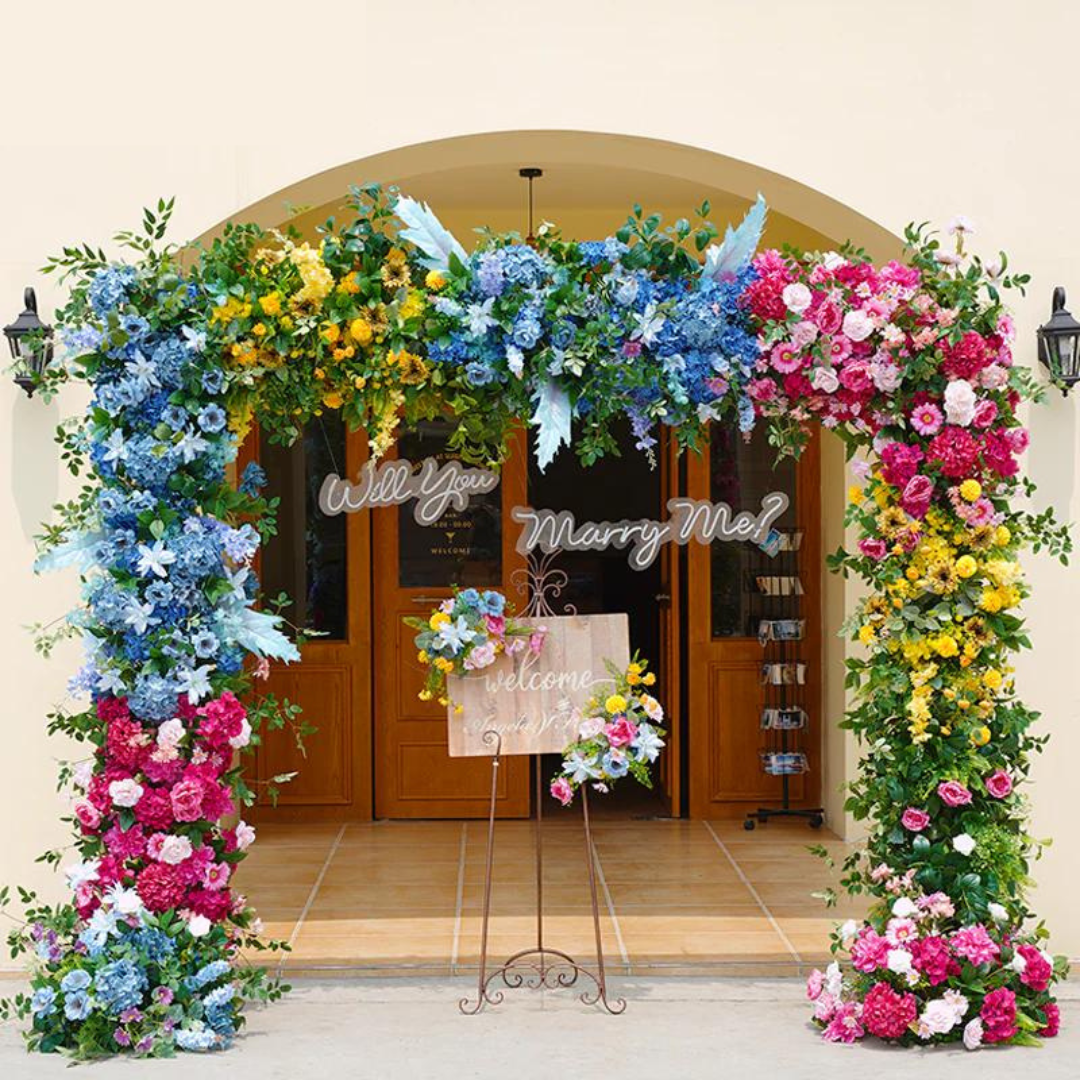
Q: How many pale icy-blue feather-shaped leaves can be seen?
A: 5